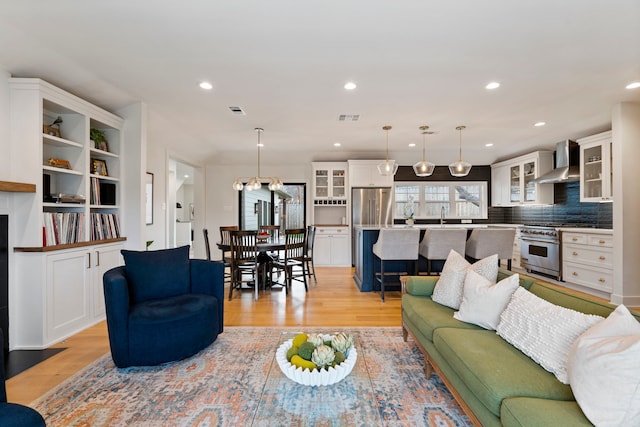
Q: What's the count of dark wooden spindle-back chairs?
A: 6